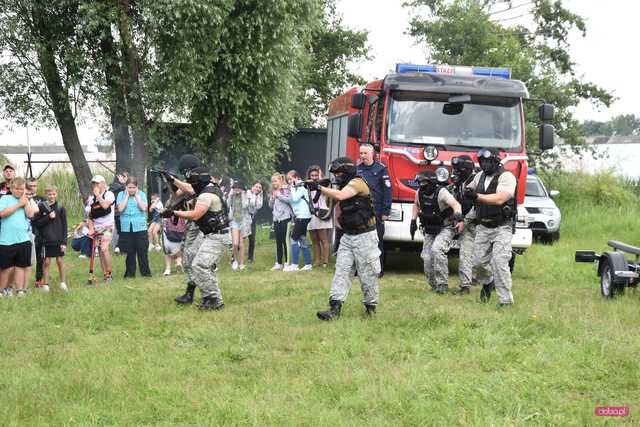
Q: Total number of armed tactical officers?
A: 6